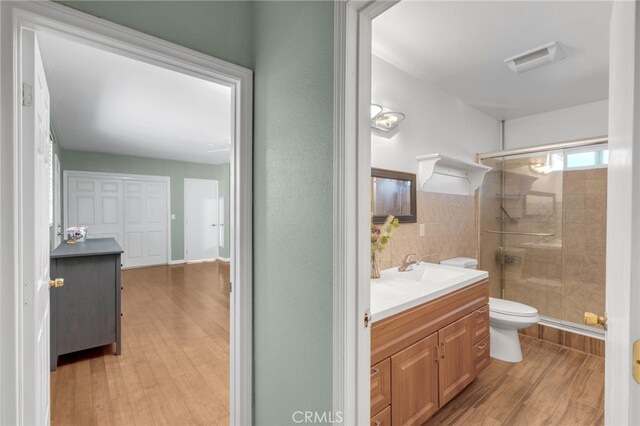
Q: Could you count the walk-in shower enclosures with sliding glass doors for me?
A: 1